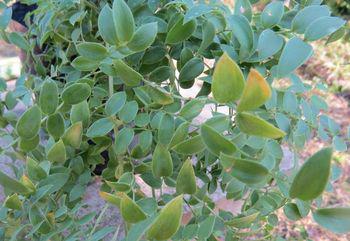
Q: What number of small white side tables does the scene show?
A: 0